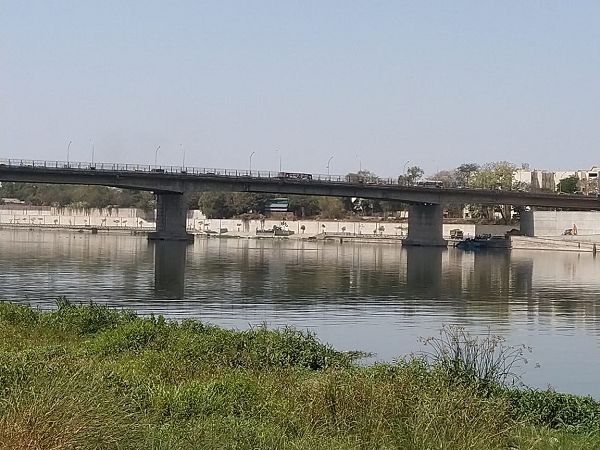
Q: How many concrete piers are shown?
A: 2